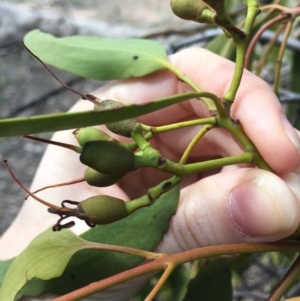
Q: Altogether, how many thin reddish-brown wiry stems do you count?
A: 4